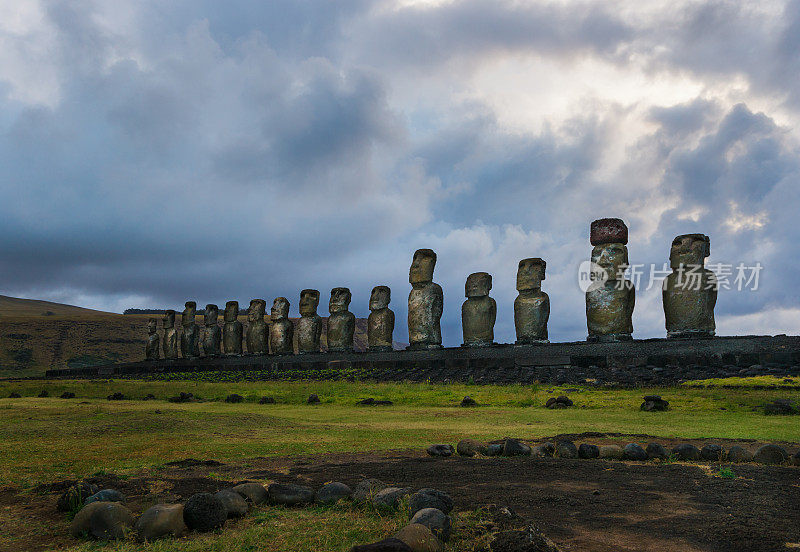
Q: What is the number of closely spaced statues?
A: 15